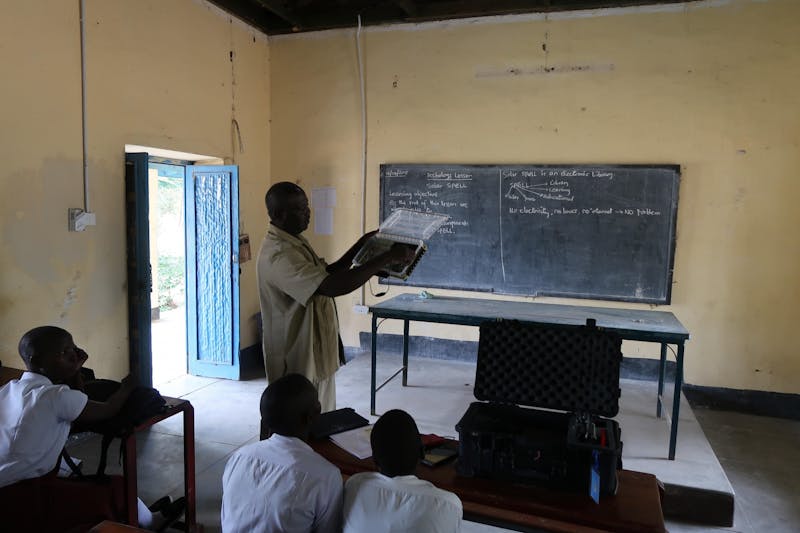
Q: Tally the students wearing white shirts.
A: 3